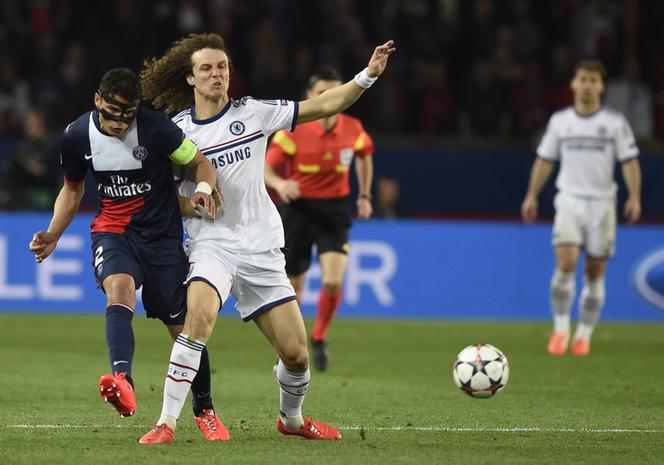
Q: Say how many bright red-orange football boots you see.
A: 6